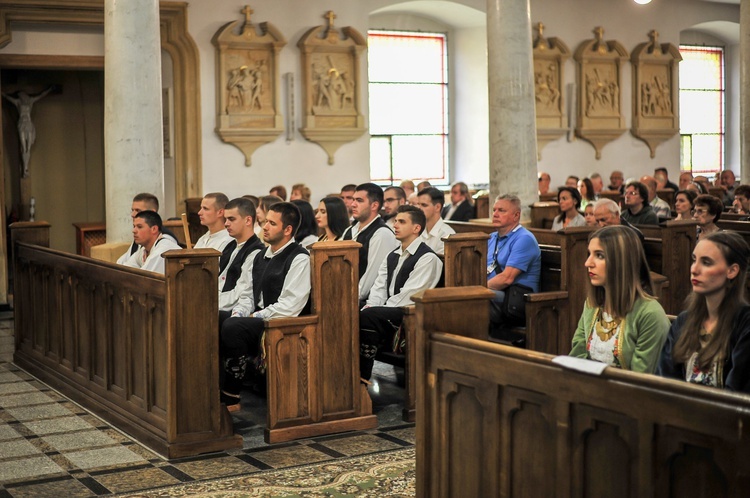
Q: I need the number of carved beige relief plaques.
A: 5